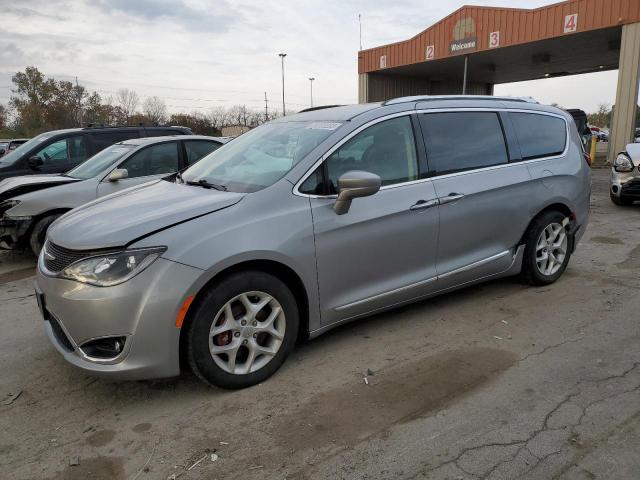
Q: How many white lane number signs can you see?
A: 4